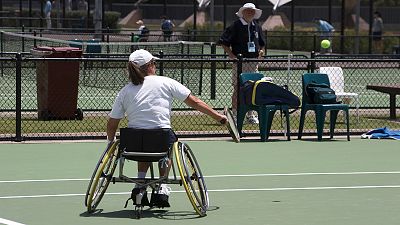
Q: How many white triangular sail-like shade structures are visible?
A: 2